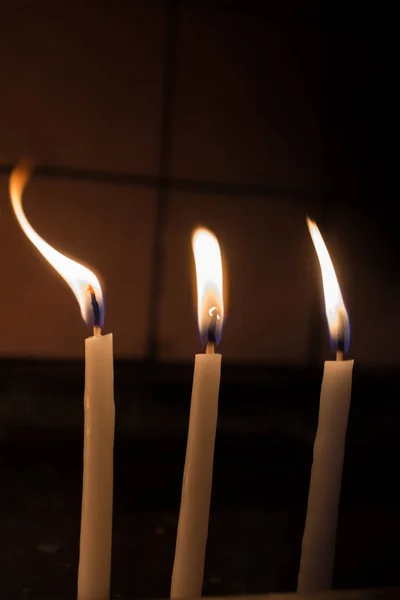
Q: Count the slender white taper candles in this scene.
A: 3